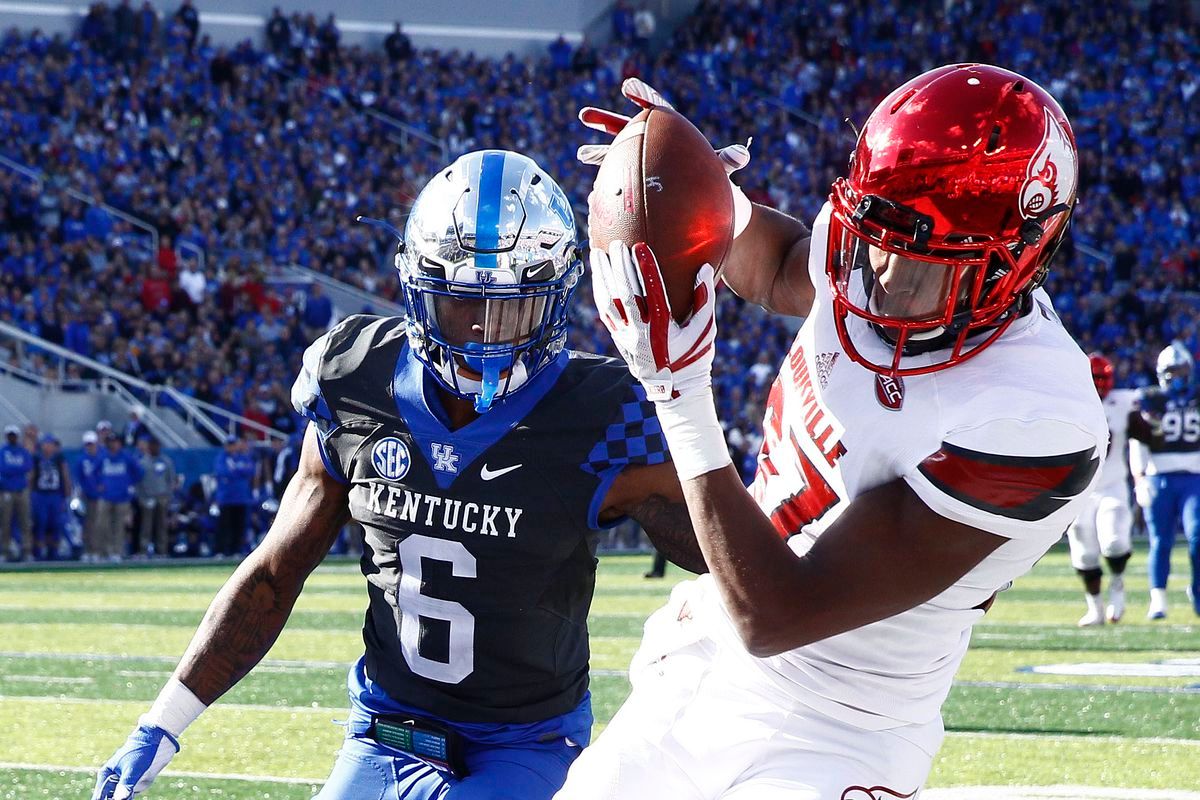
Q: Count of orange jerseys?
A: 0